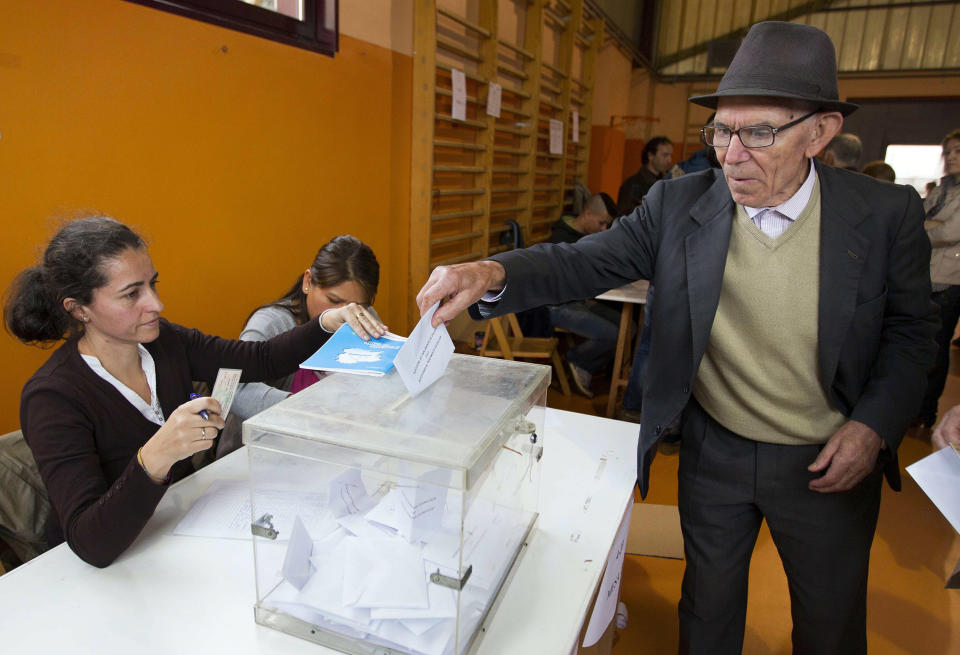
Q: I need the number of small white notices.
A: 4